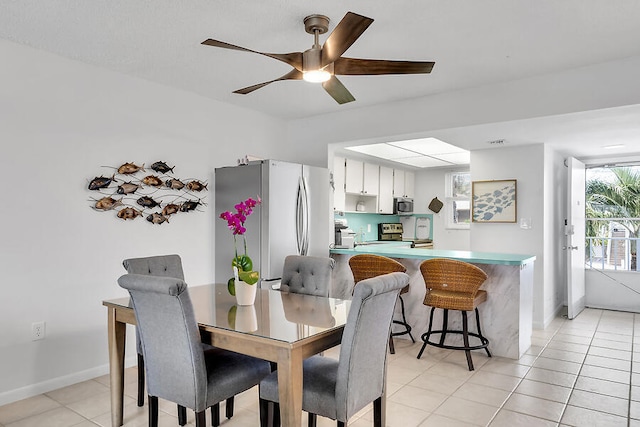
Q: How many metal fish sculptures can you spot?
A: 13